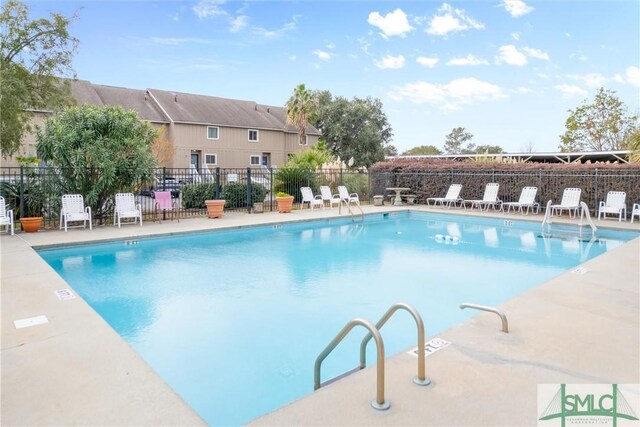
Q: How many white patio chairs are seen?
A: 12